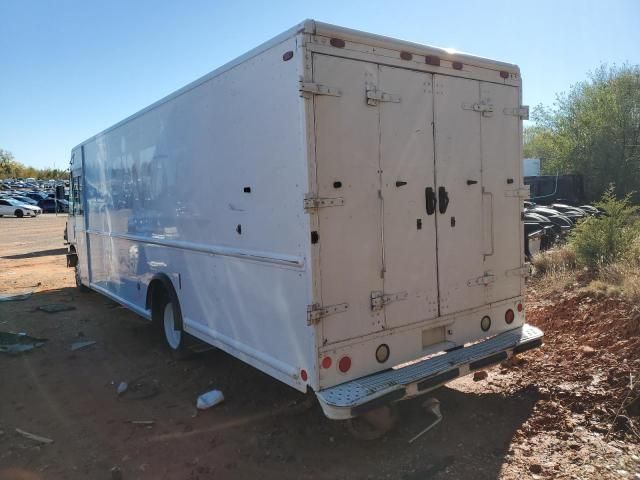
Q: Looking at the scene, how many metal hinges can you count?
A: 10